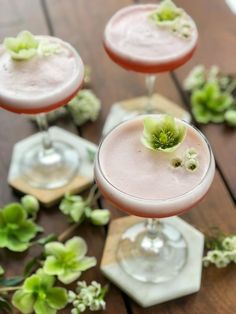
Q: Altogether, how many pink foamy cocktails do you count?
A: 3